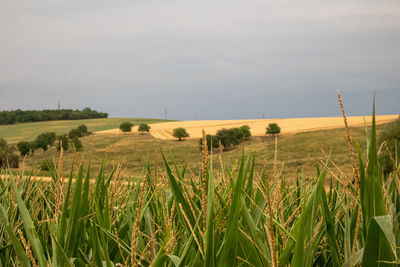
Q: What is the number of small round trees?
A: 4